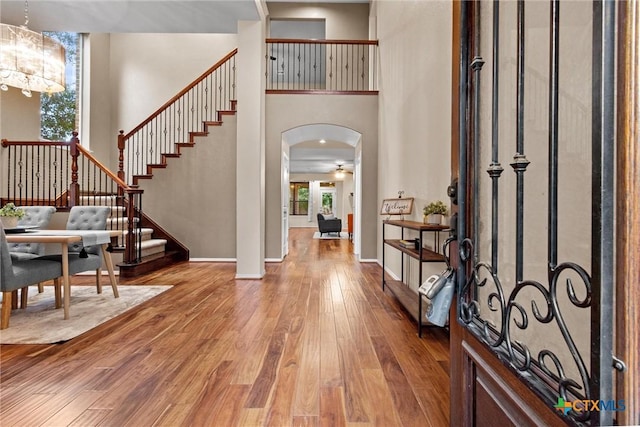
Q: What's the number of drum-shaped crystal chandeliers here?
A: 1